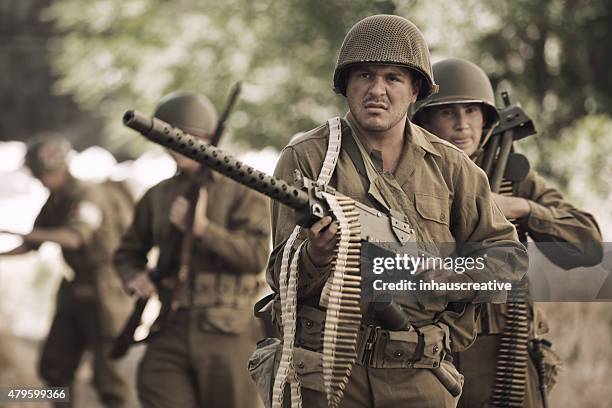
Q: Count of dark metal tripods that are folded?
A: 1